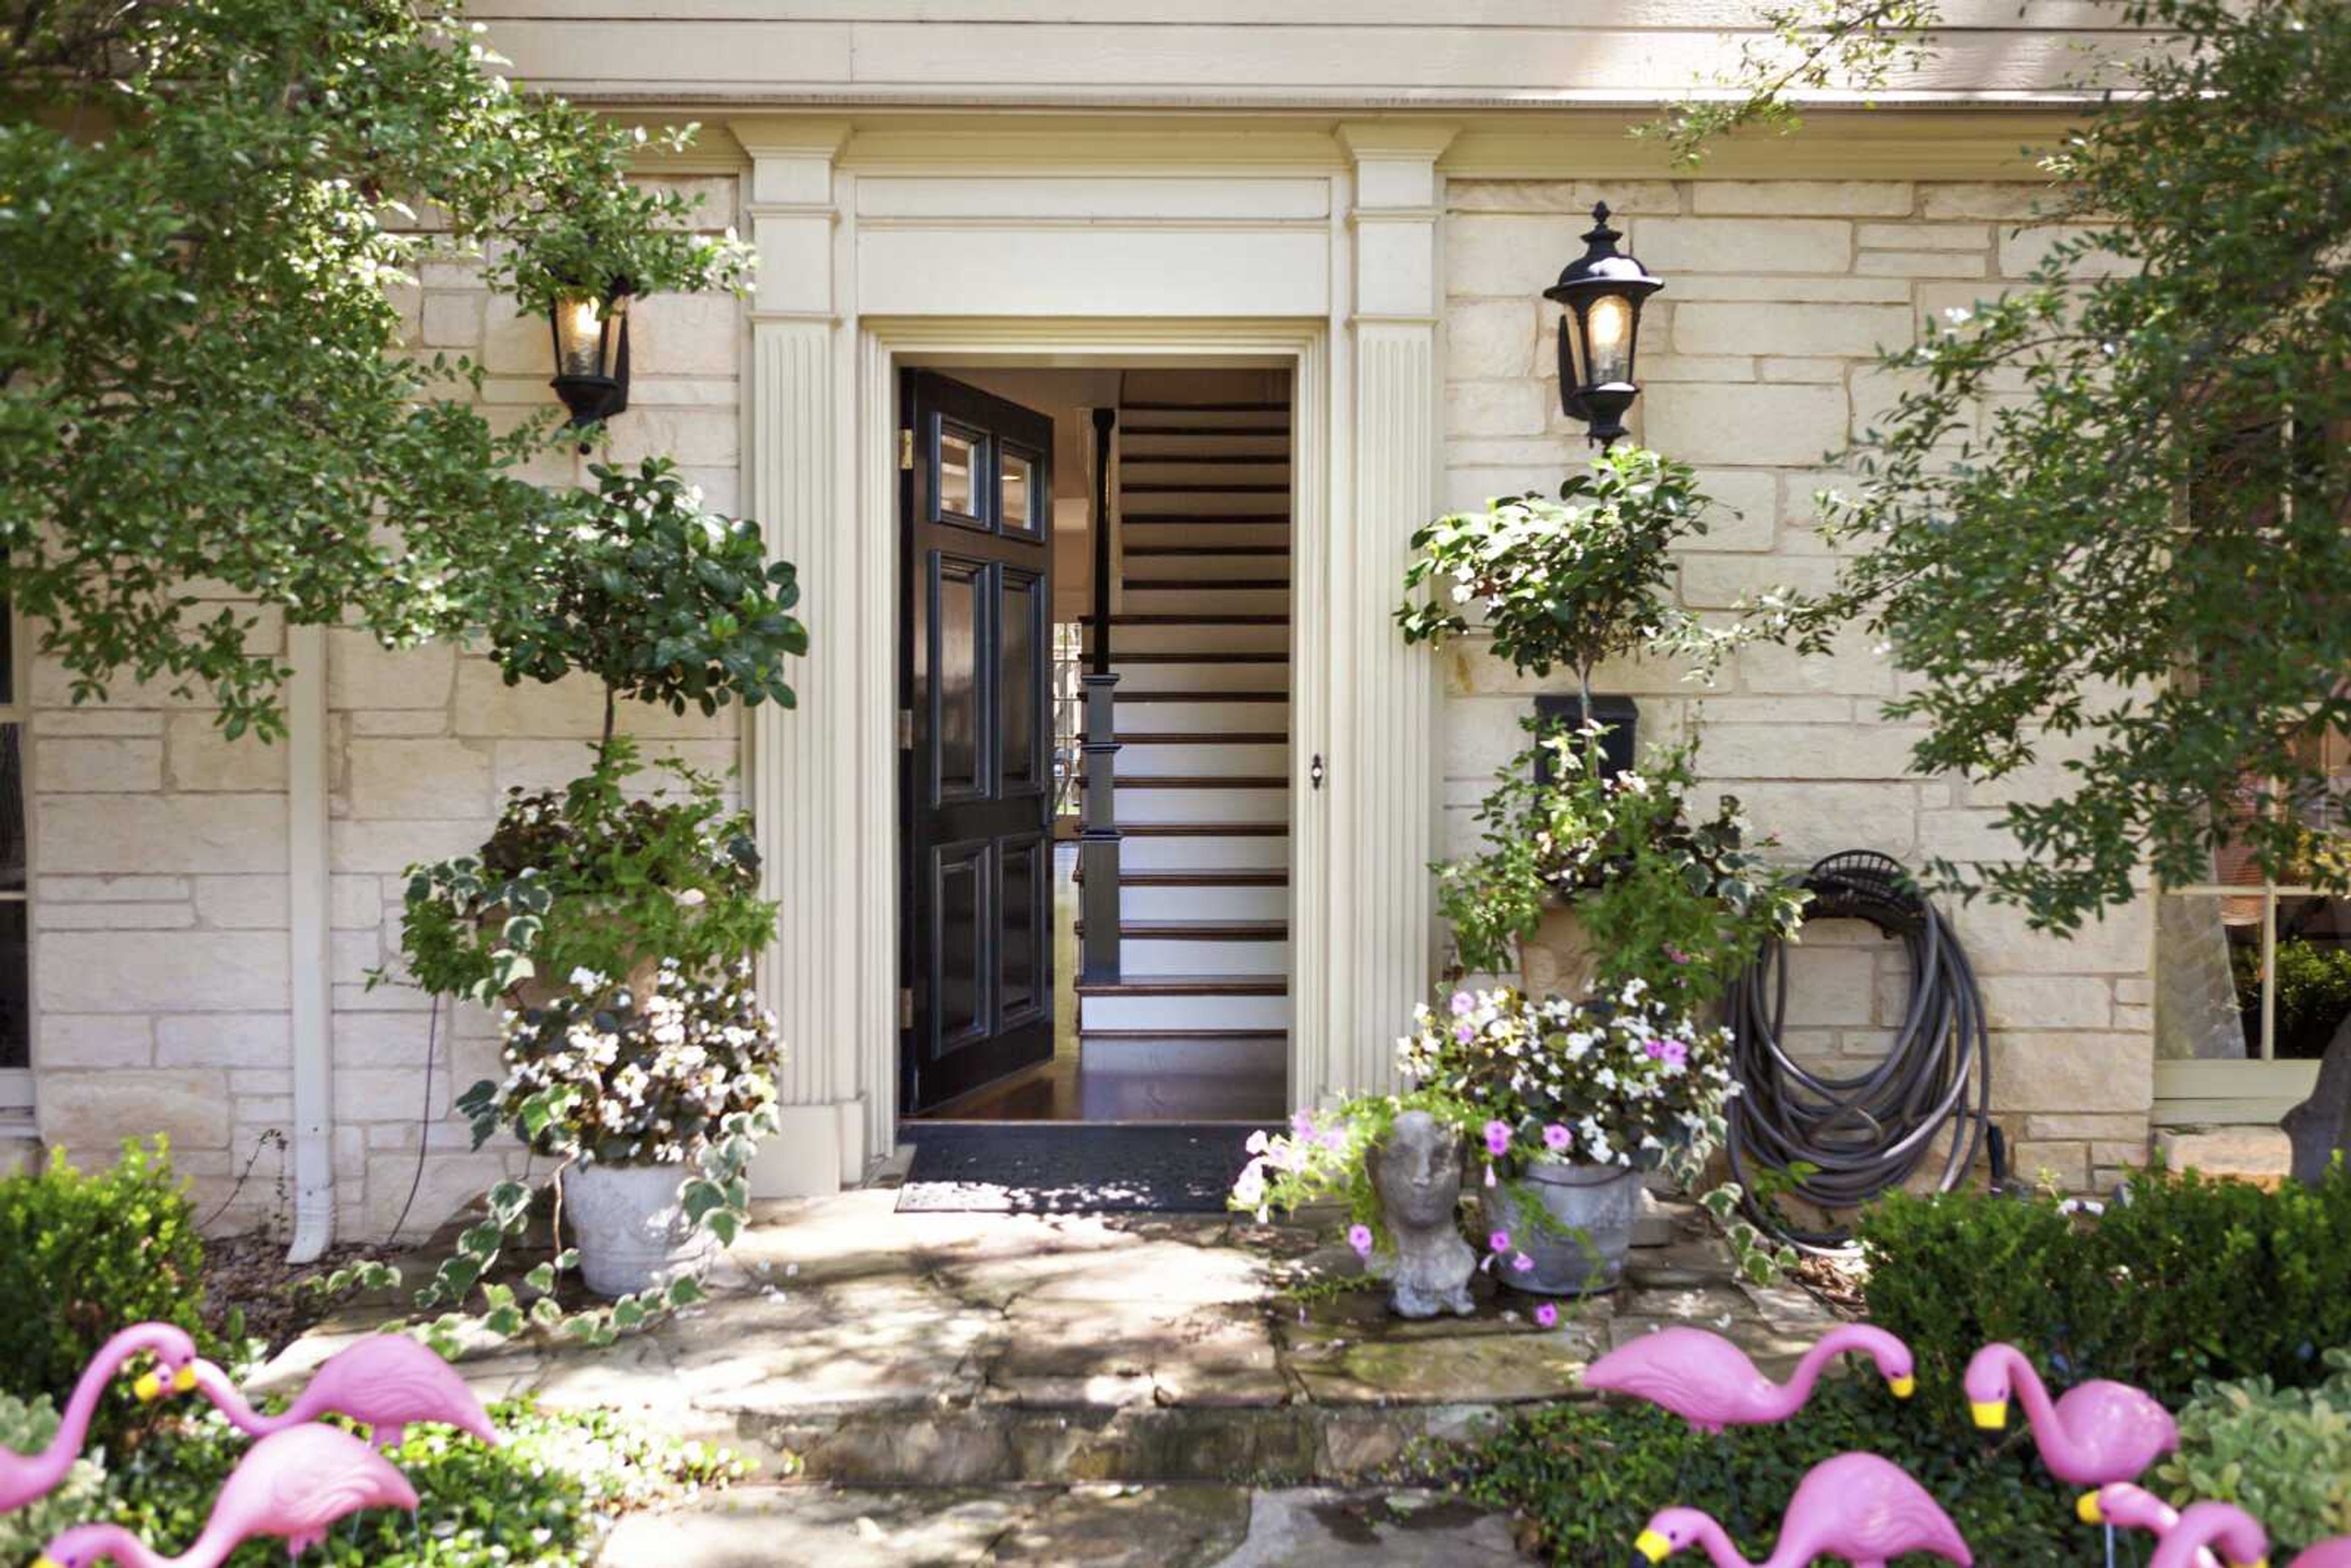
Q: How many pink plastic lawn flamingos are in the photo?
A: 8